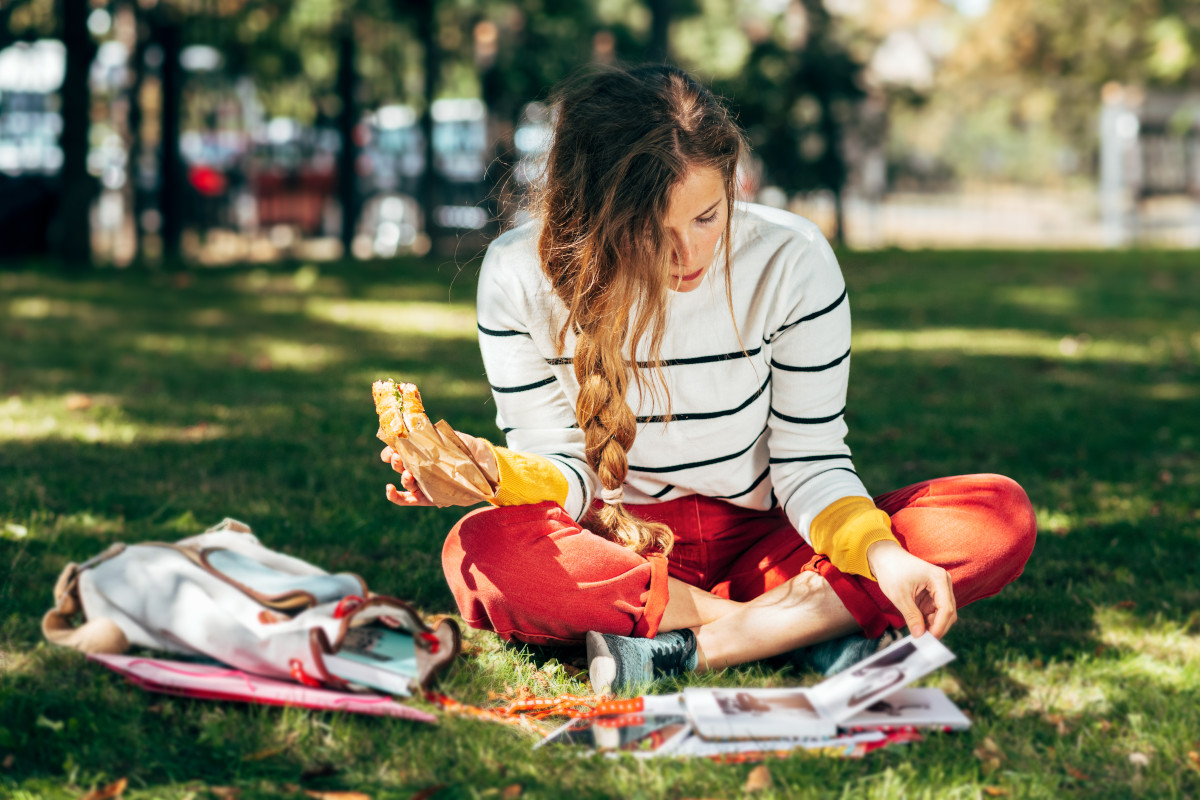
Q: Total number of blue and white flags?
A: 0